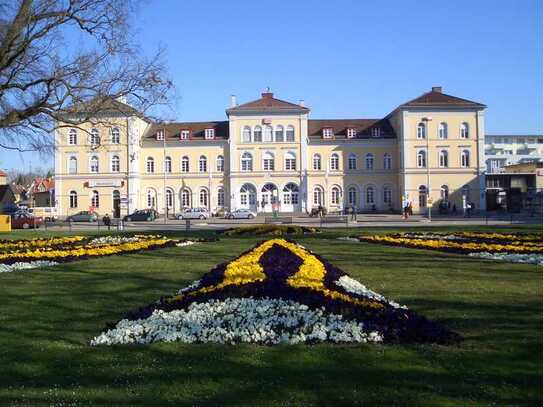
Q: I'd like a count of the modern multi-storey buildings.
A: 1